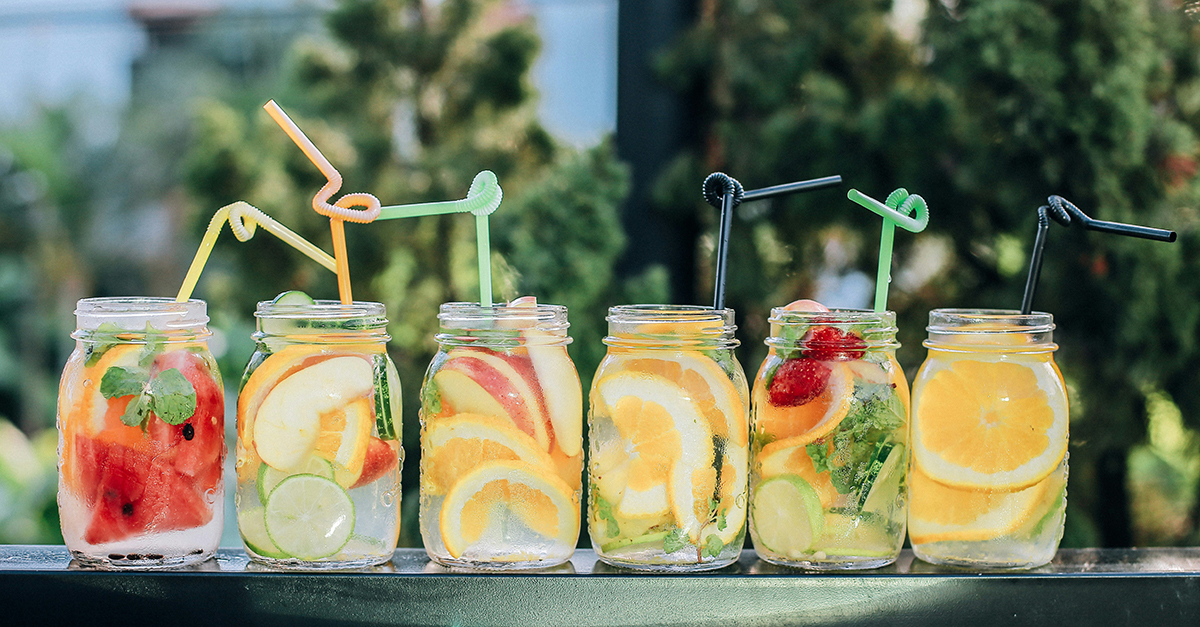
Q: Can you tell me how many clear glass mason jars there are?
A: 6